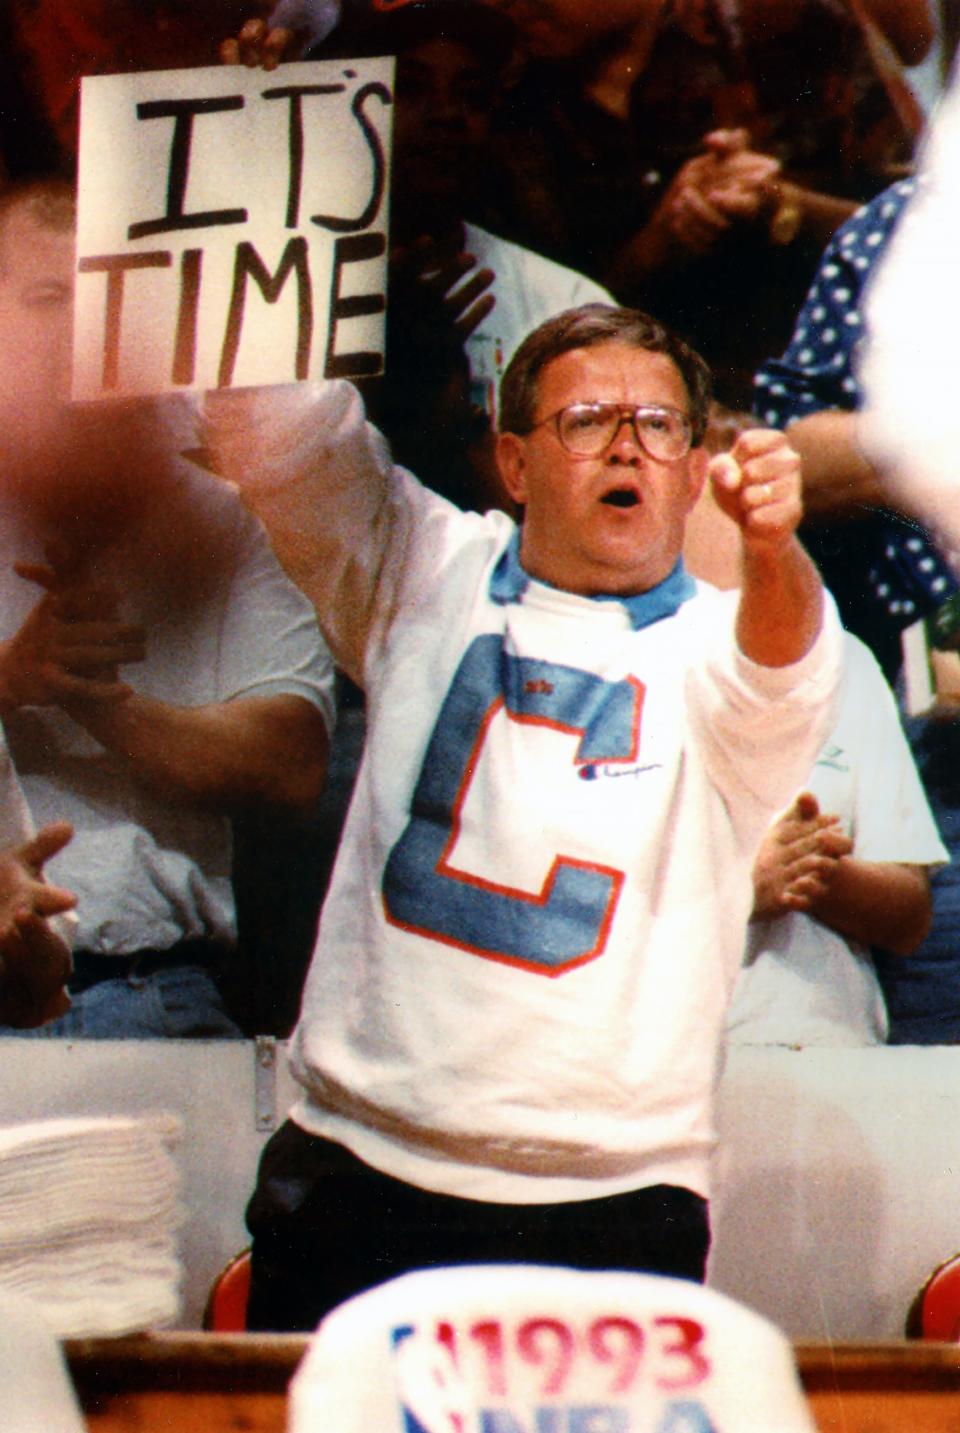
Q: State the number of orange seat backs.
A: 2